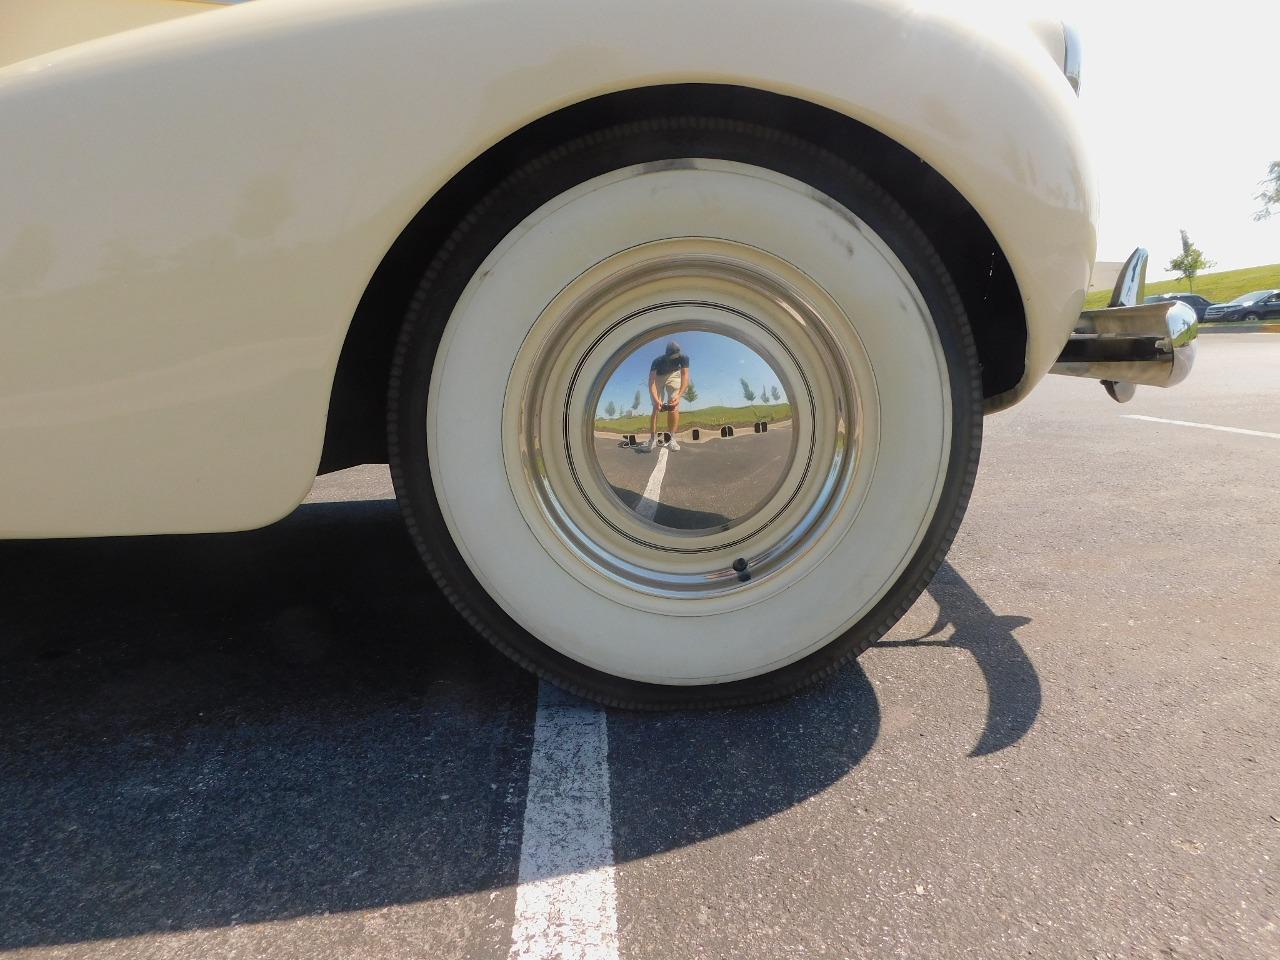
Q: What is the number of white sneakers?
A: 2